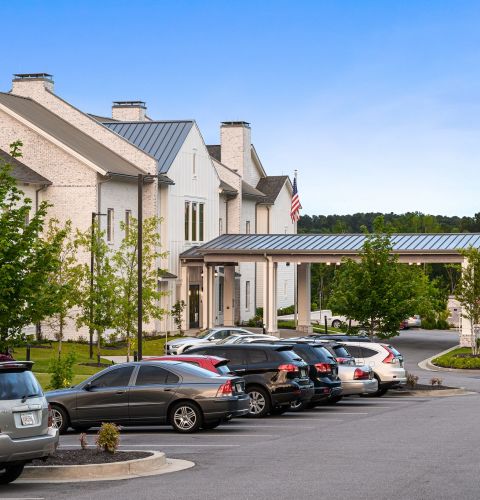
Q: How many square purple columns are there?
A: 0